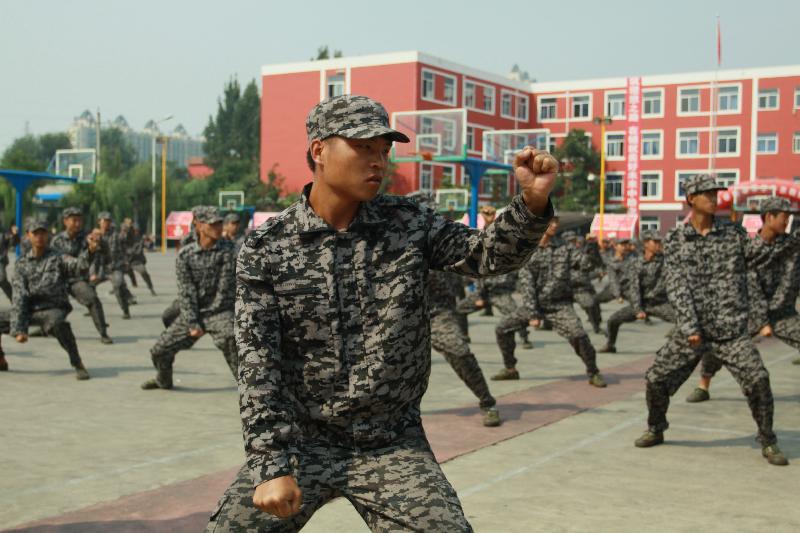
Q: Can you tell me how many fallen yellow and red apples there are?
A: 0